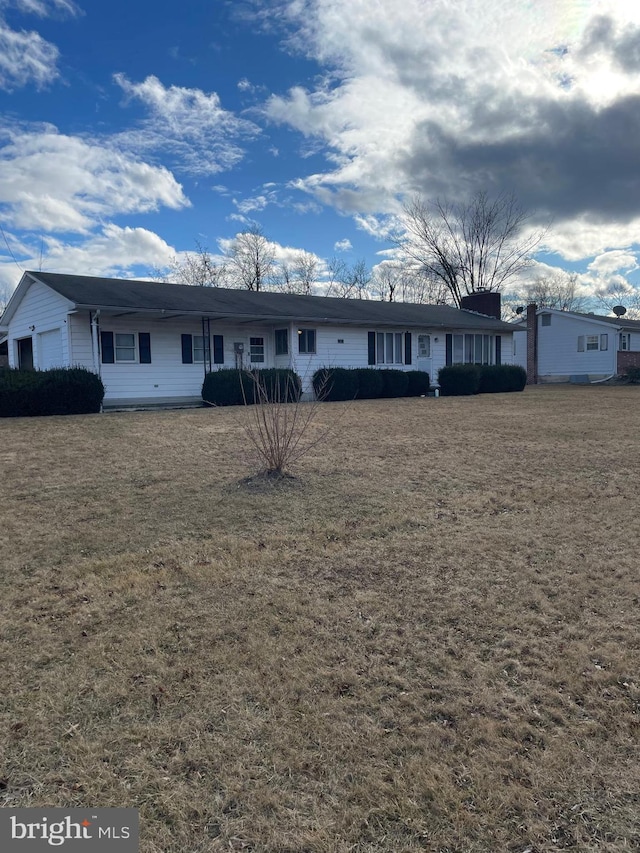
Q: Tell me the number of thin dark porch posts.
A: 2